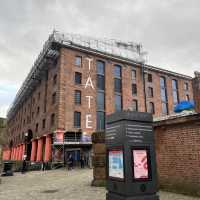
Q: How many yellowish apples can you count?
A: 0